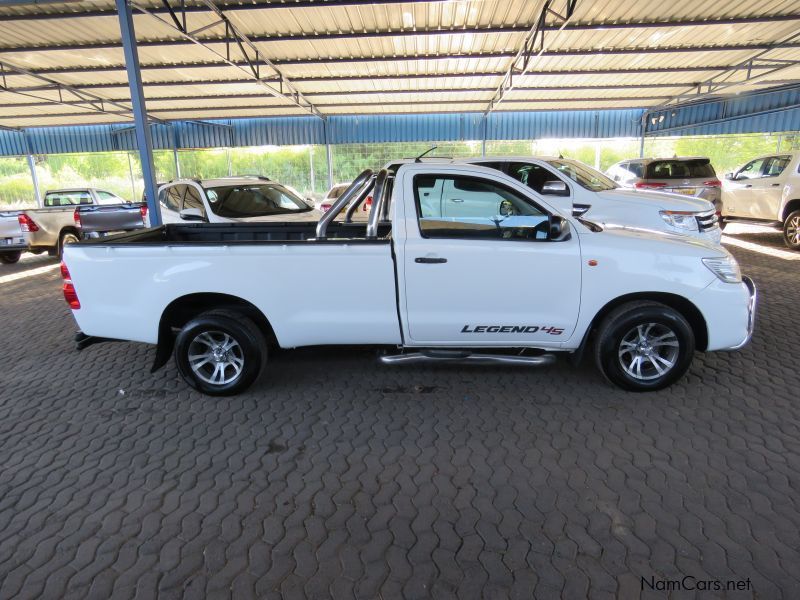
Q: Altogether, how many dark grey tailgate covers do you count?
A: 1